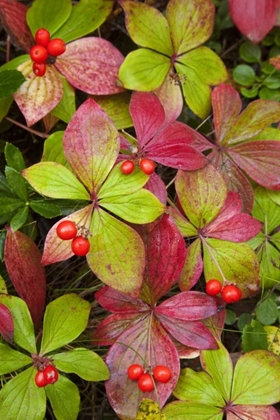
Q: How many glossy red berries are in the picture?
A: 15